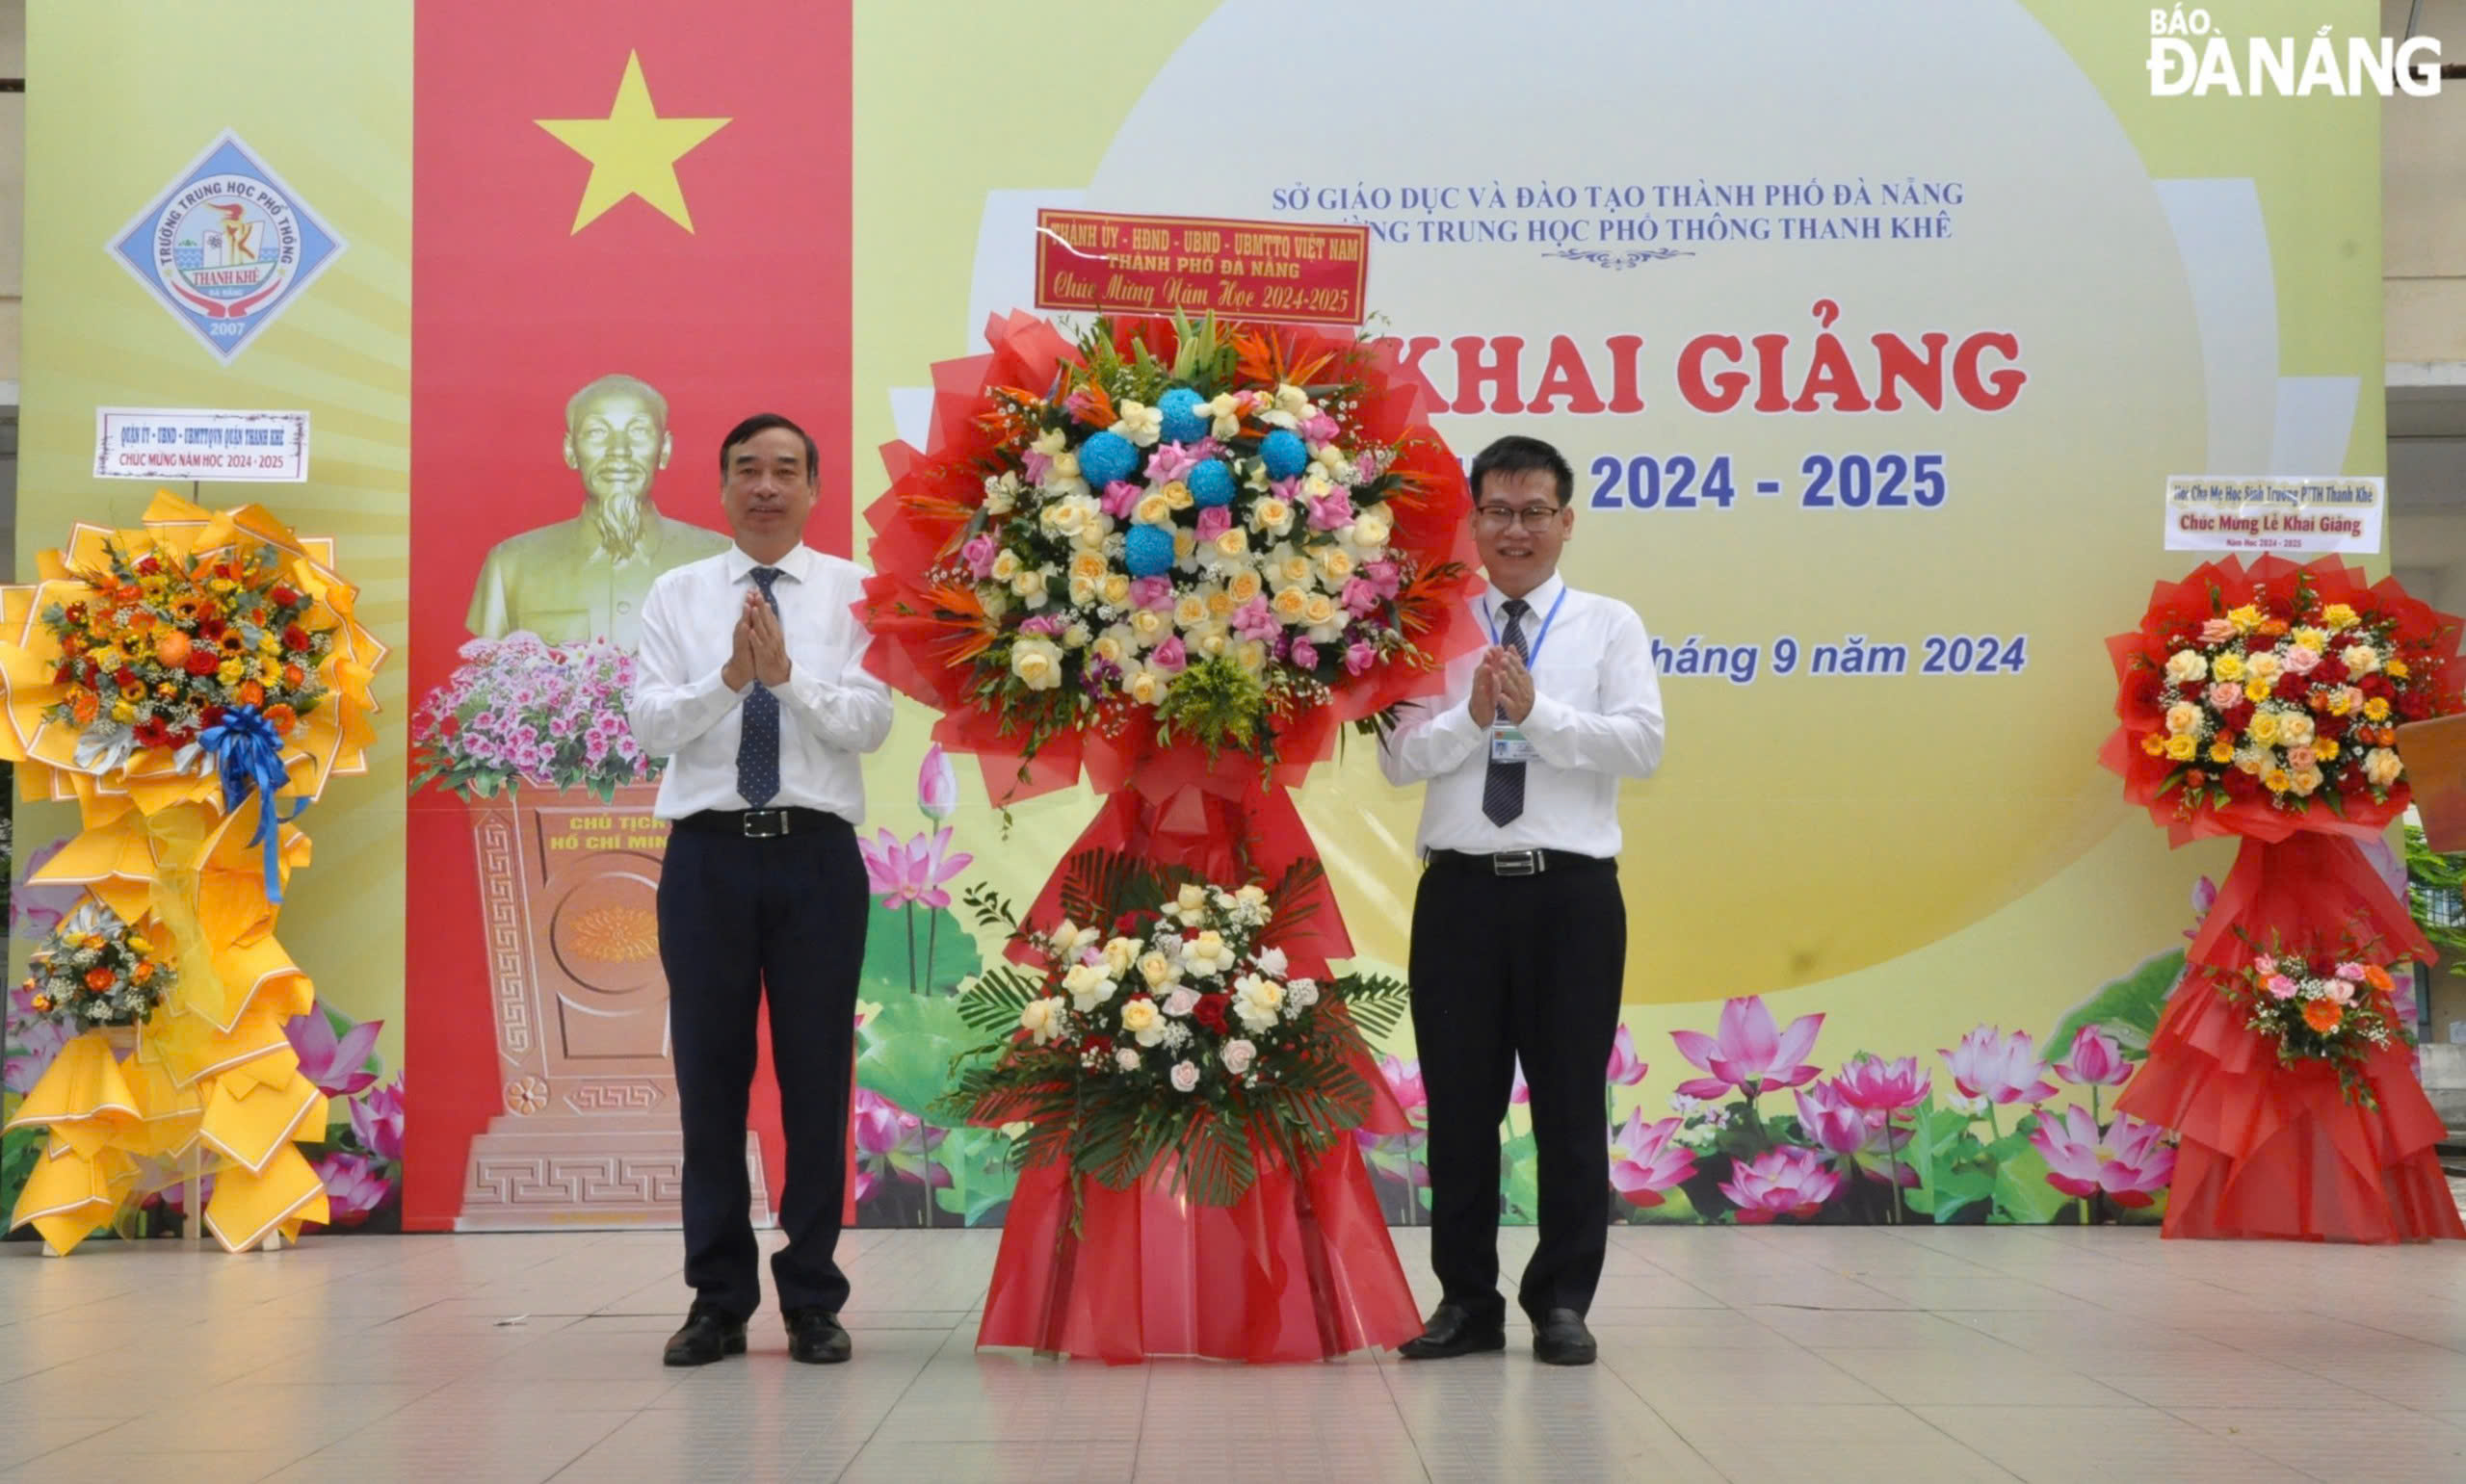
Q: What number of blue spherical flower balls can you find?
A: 5